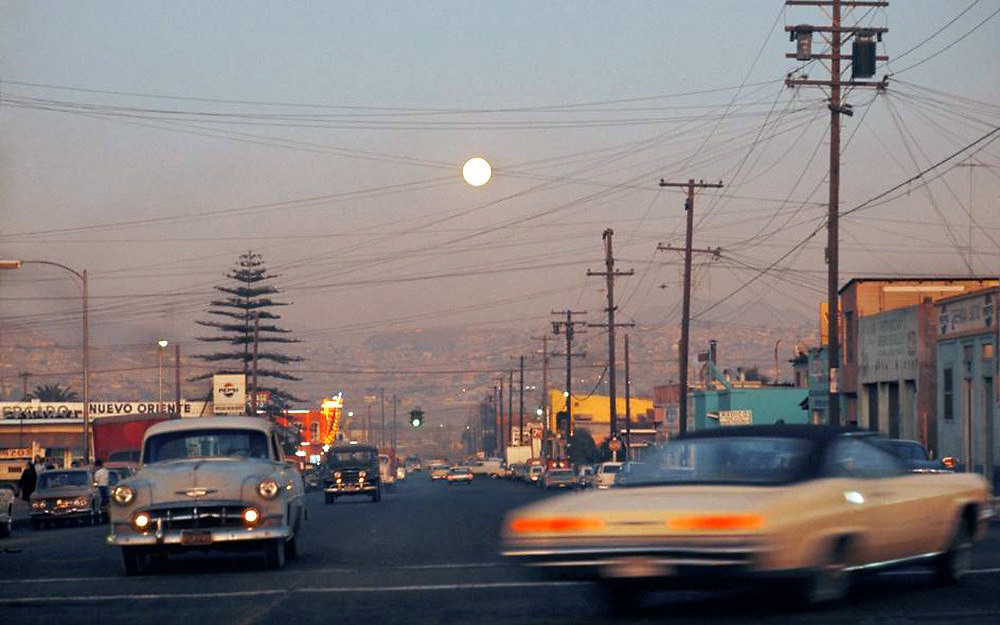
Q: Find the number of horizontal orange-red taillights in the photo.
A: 2